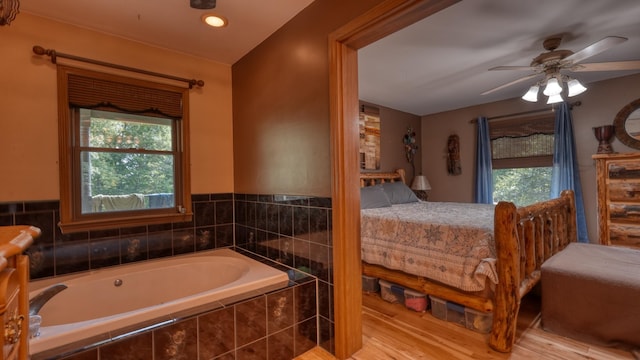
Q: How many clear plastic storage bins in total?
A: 3